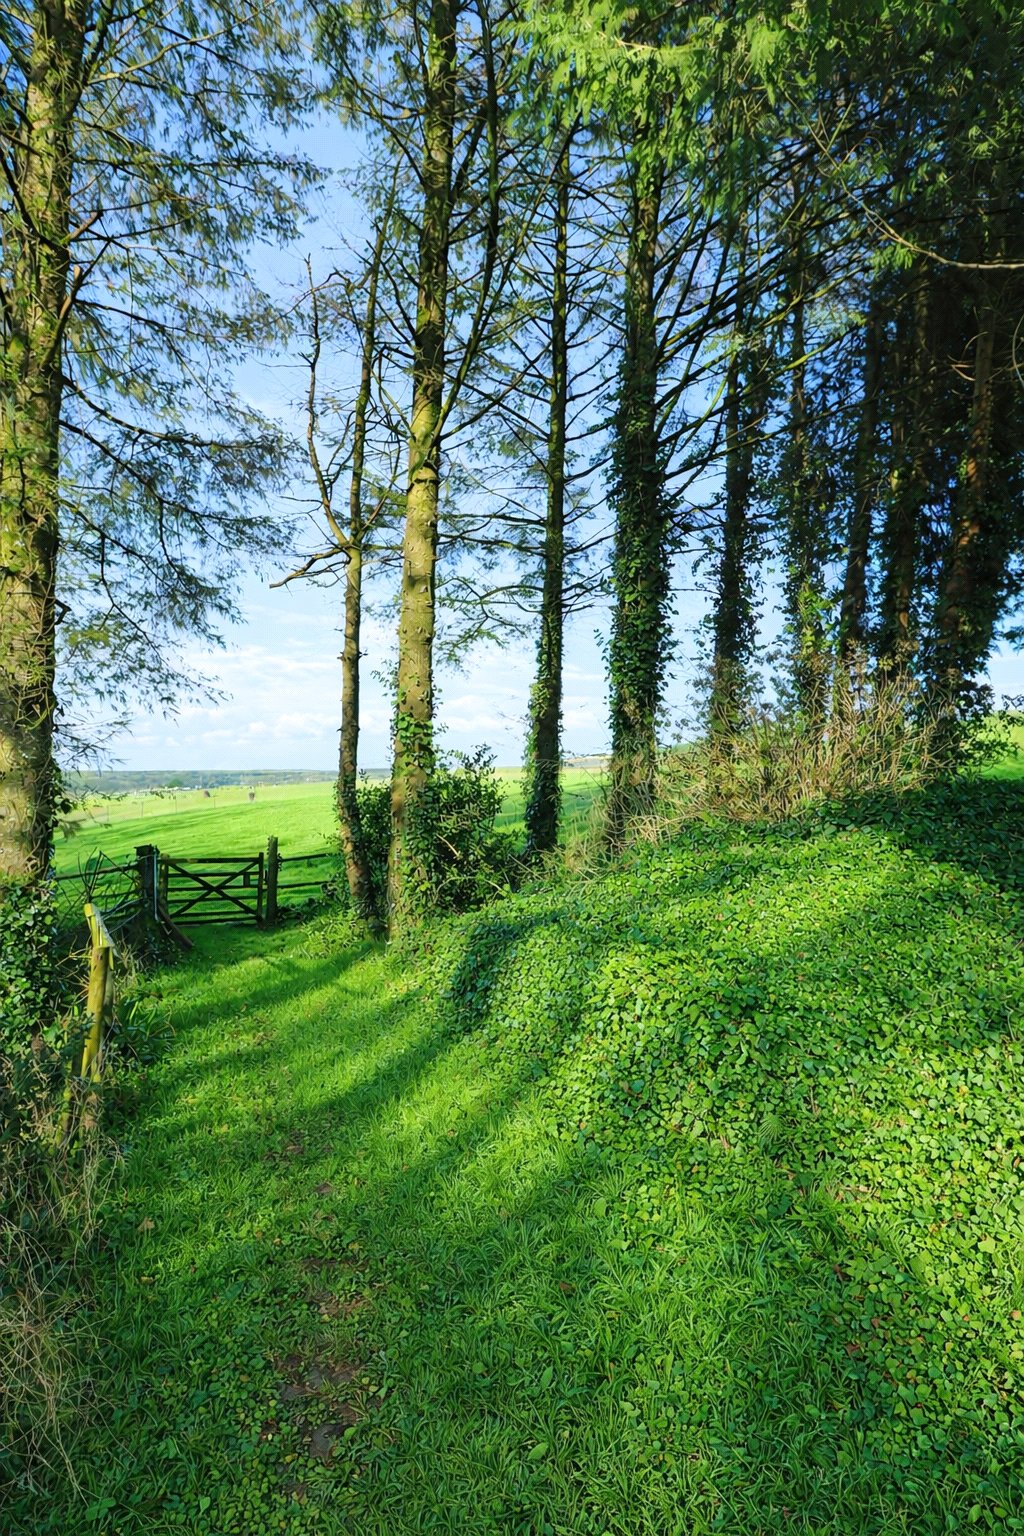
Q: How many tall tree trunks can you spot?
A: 10